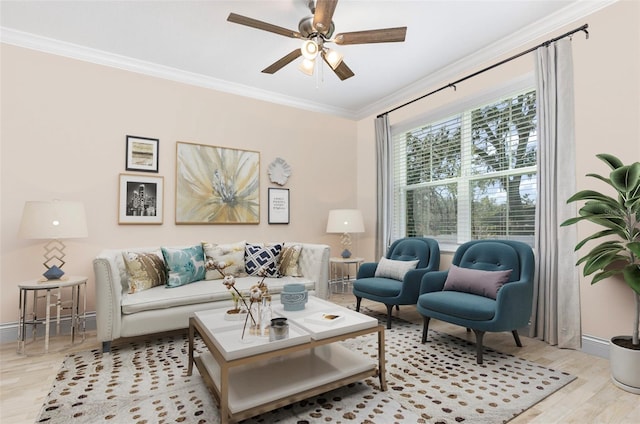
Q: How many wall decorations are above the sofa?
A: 5